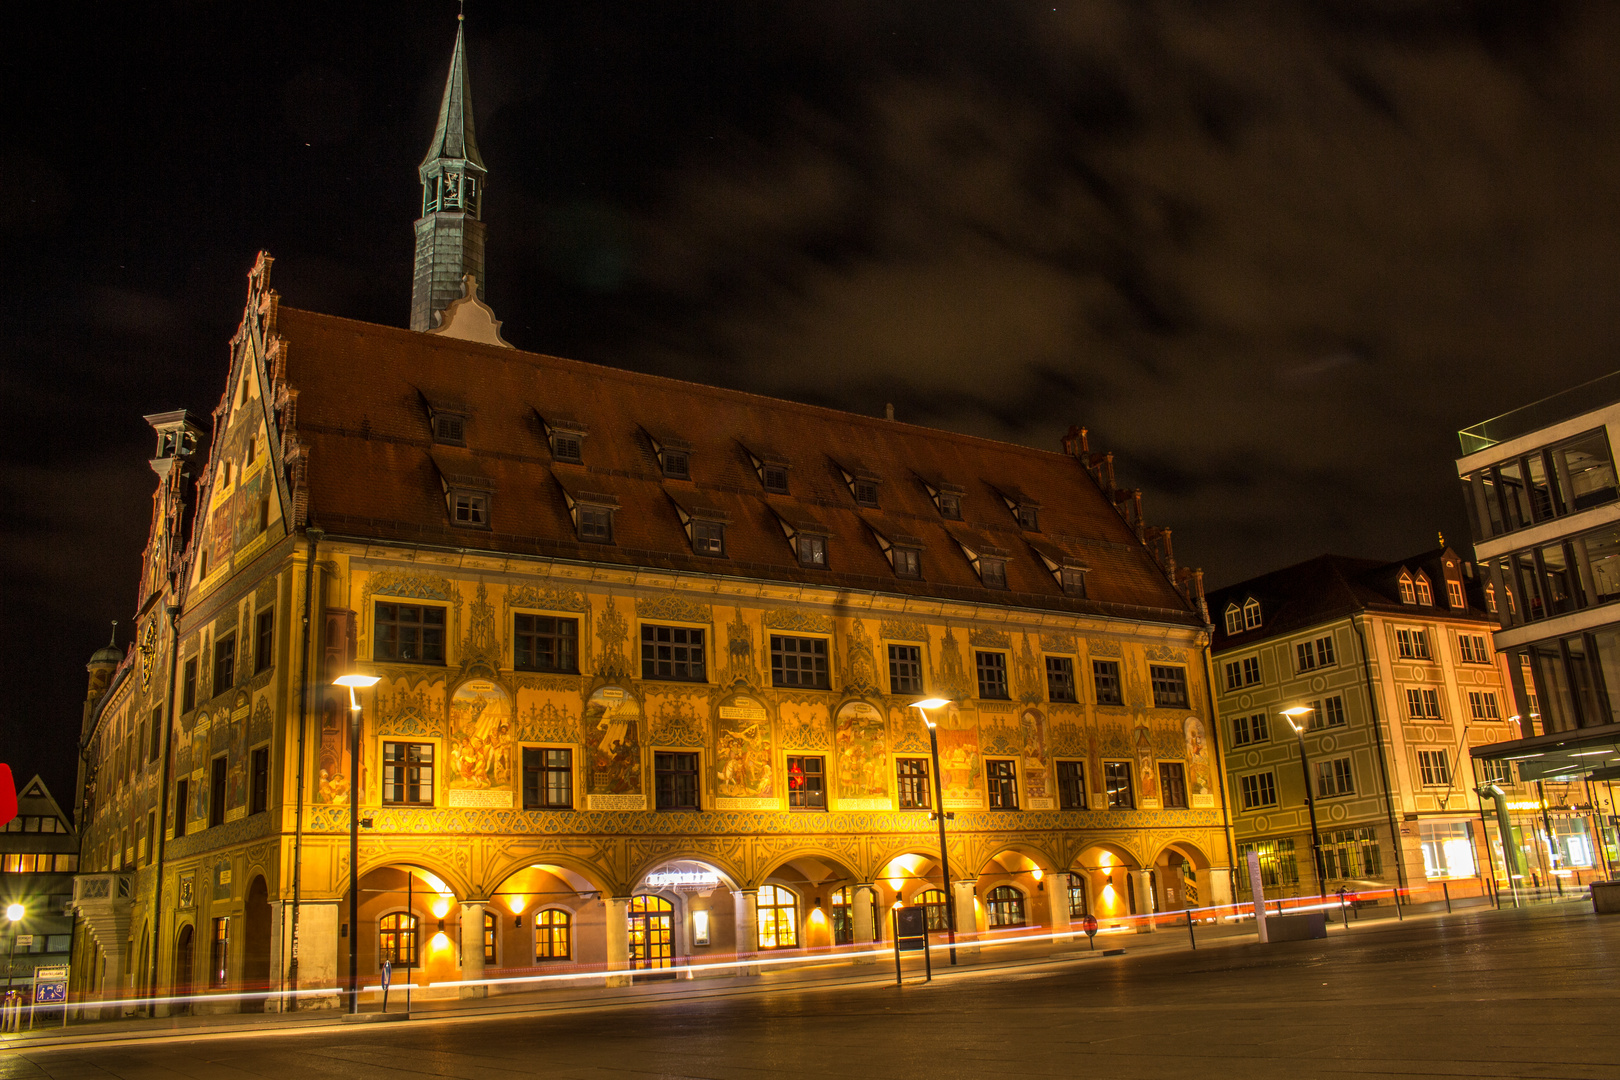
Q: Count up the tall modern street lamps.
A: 3